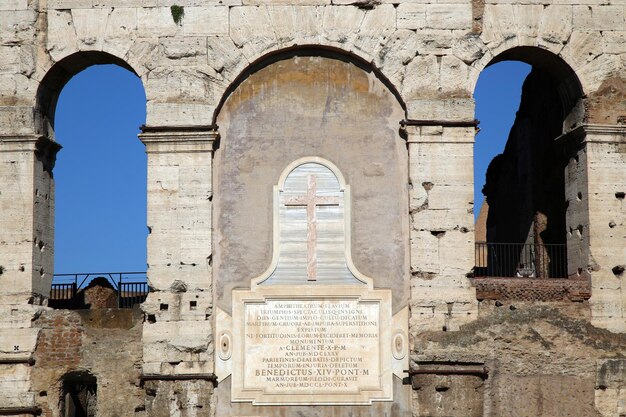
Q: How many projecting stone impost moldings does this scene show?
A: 4